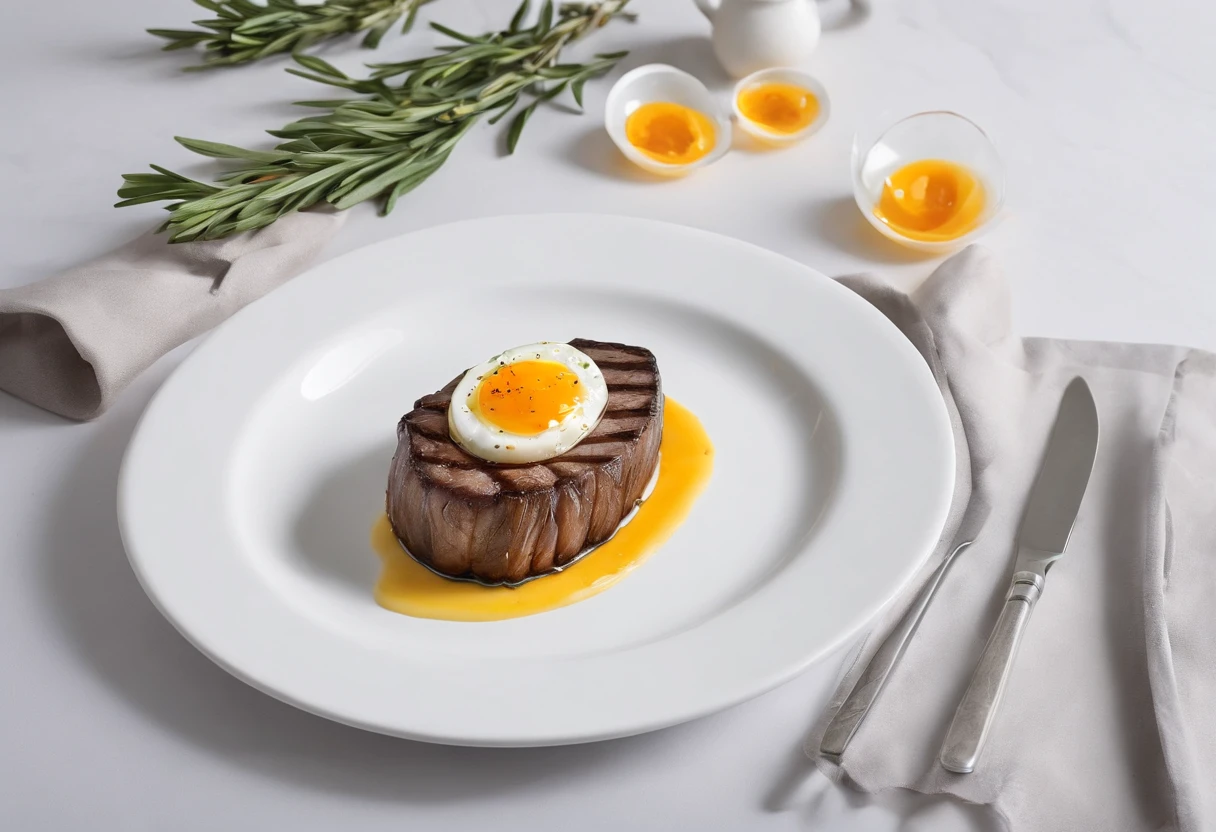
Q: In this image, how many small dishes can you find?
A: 3